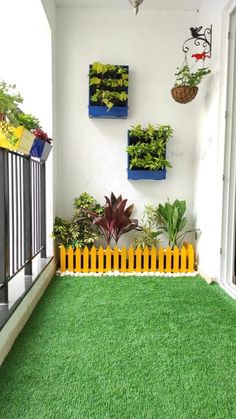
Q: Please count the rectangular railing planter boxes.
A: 2